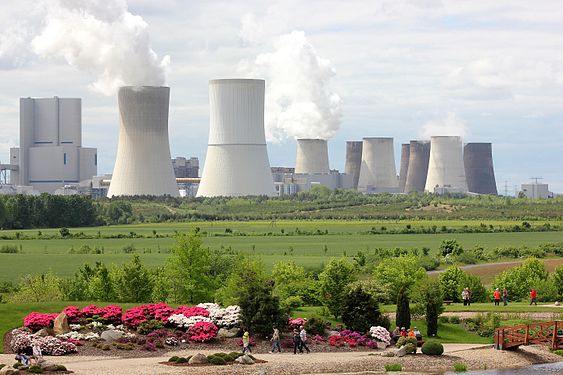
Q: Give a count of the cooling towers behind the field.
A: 9